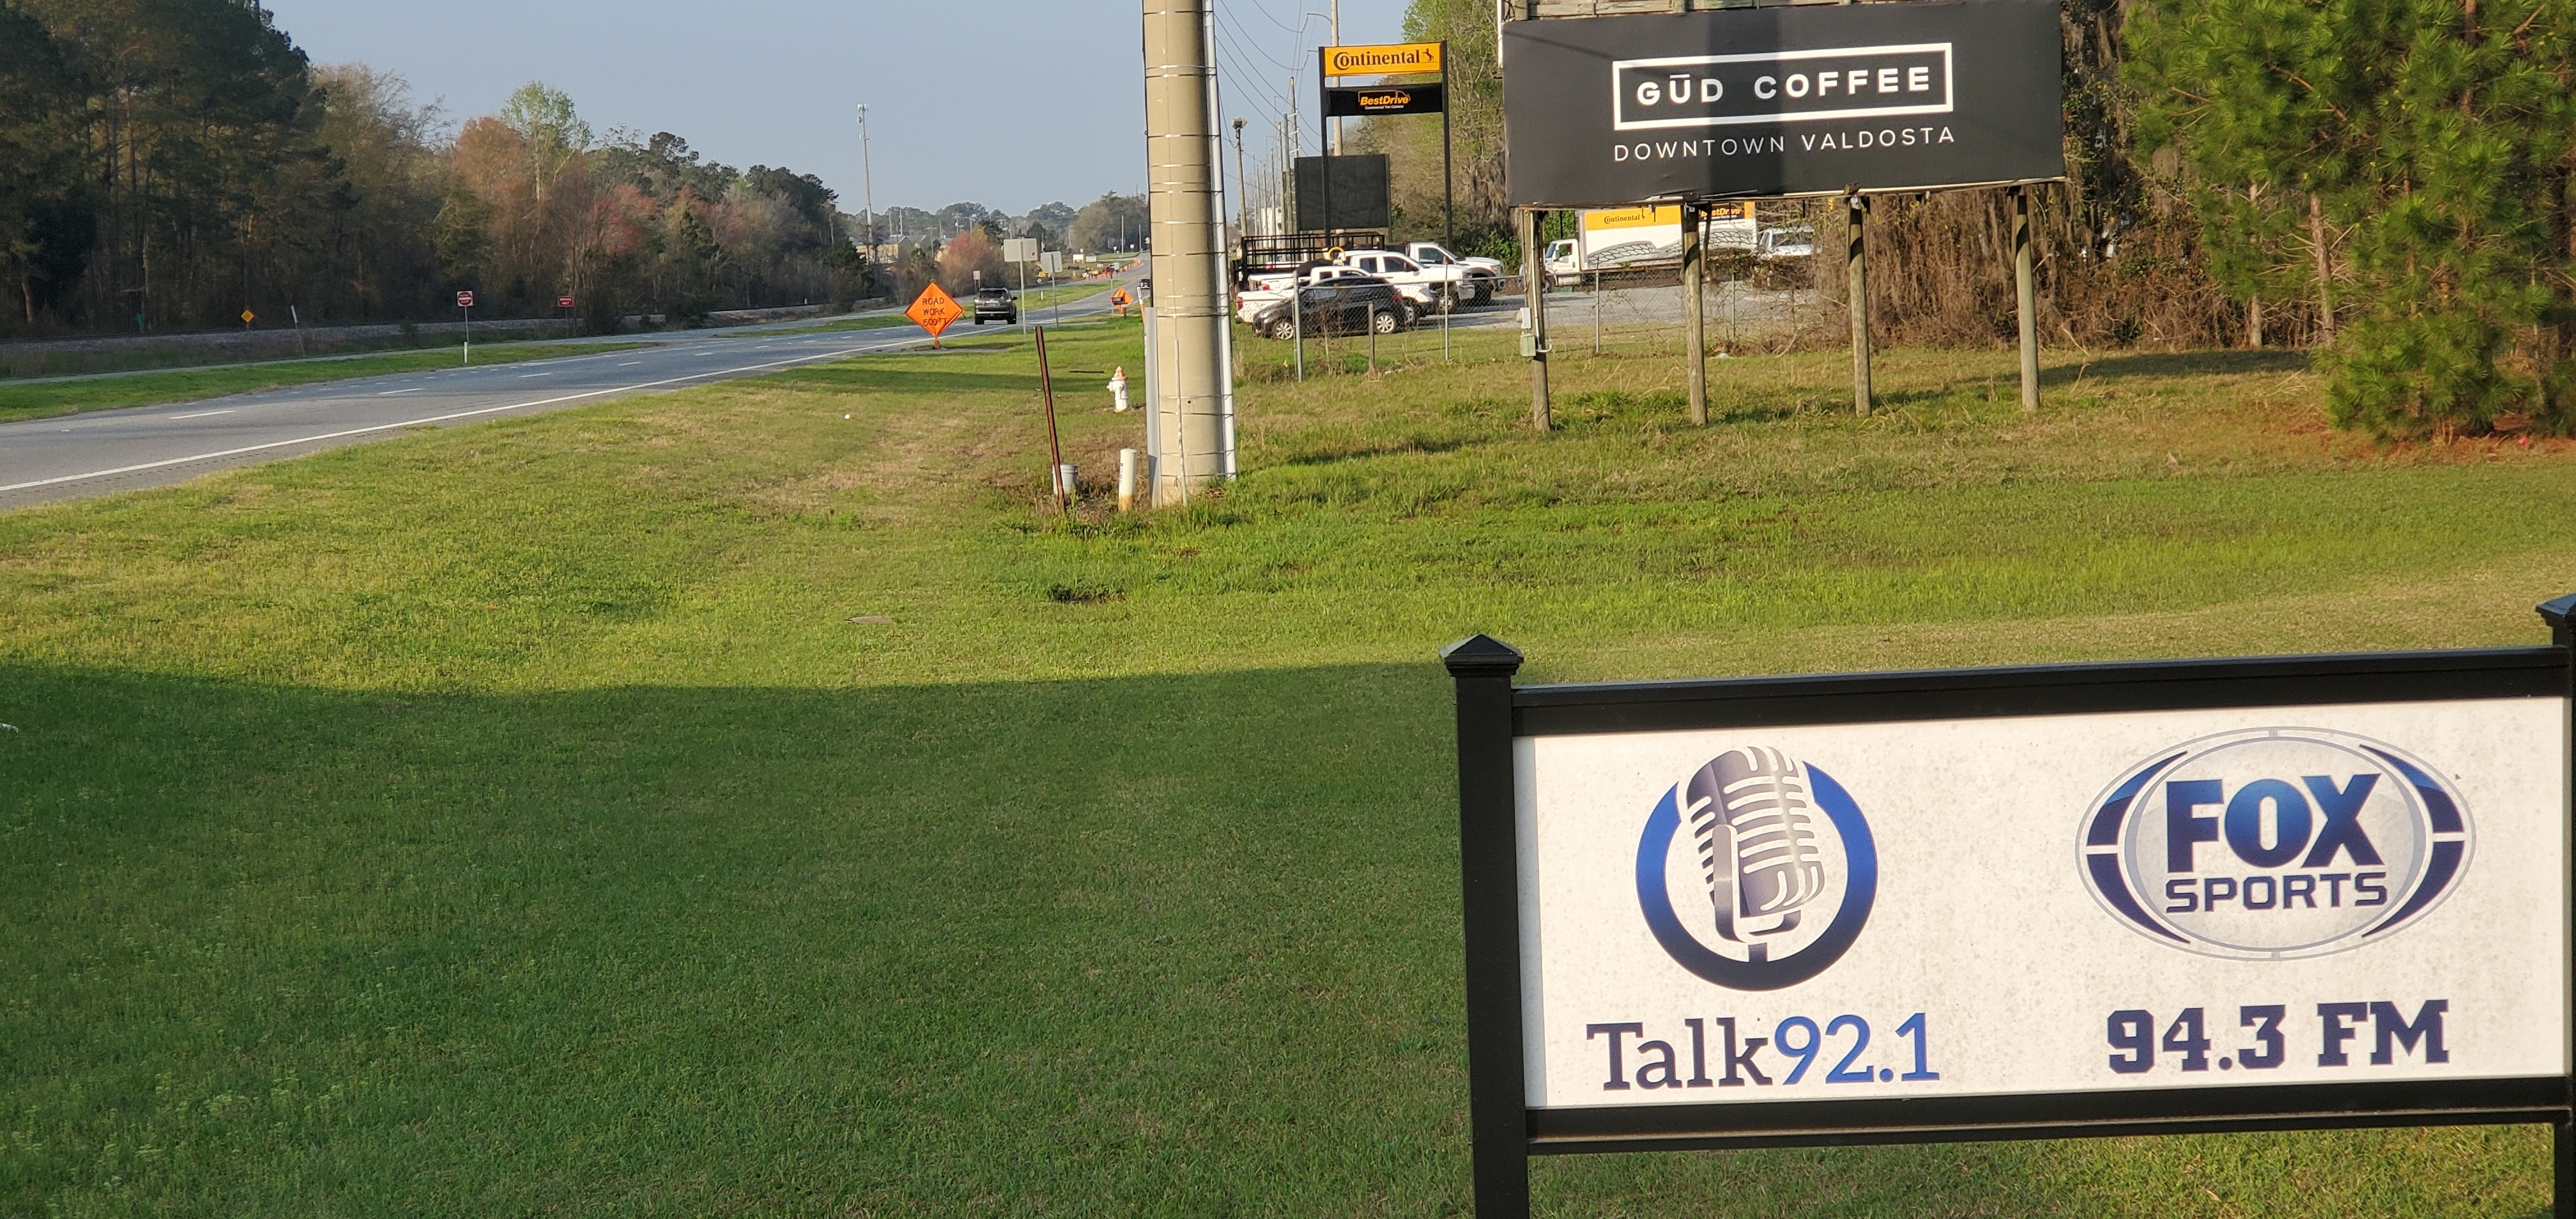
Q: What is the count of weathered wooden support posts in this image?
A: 4